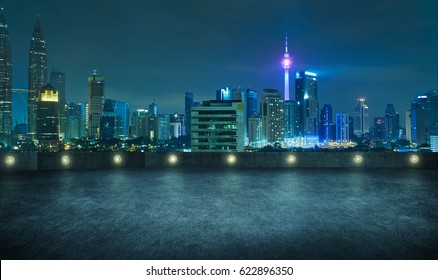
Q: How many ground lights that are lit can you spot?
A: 8